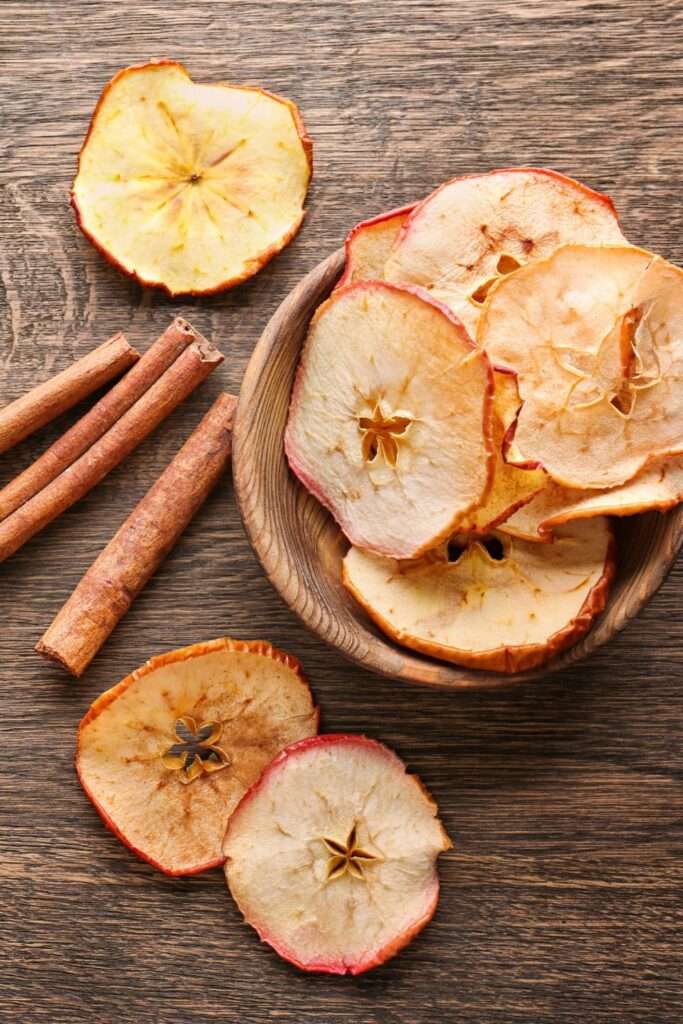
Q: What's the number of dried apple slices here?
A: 10